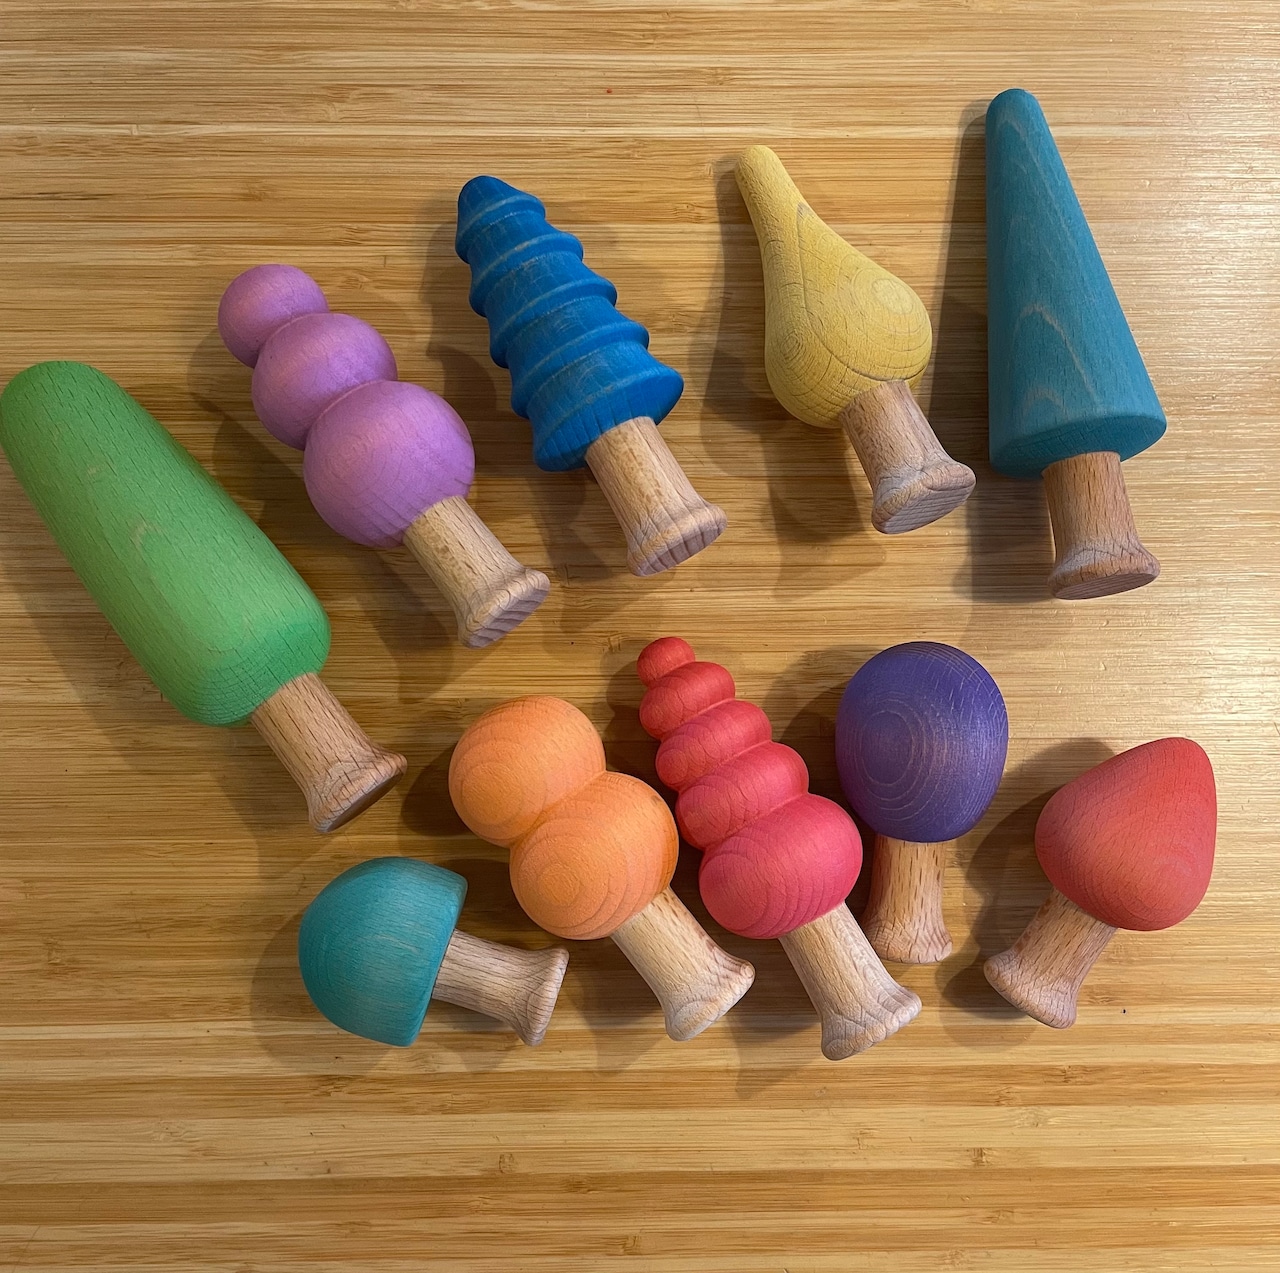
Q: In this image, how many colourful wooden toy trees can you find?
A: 10